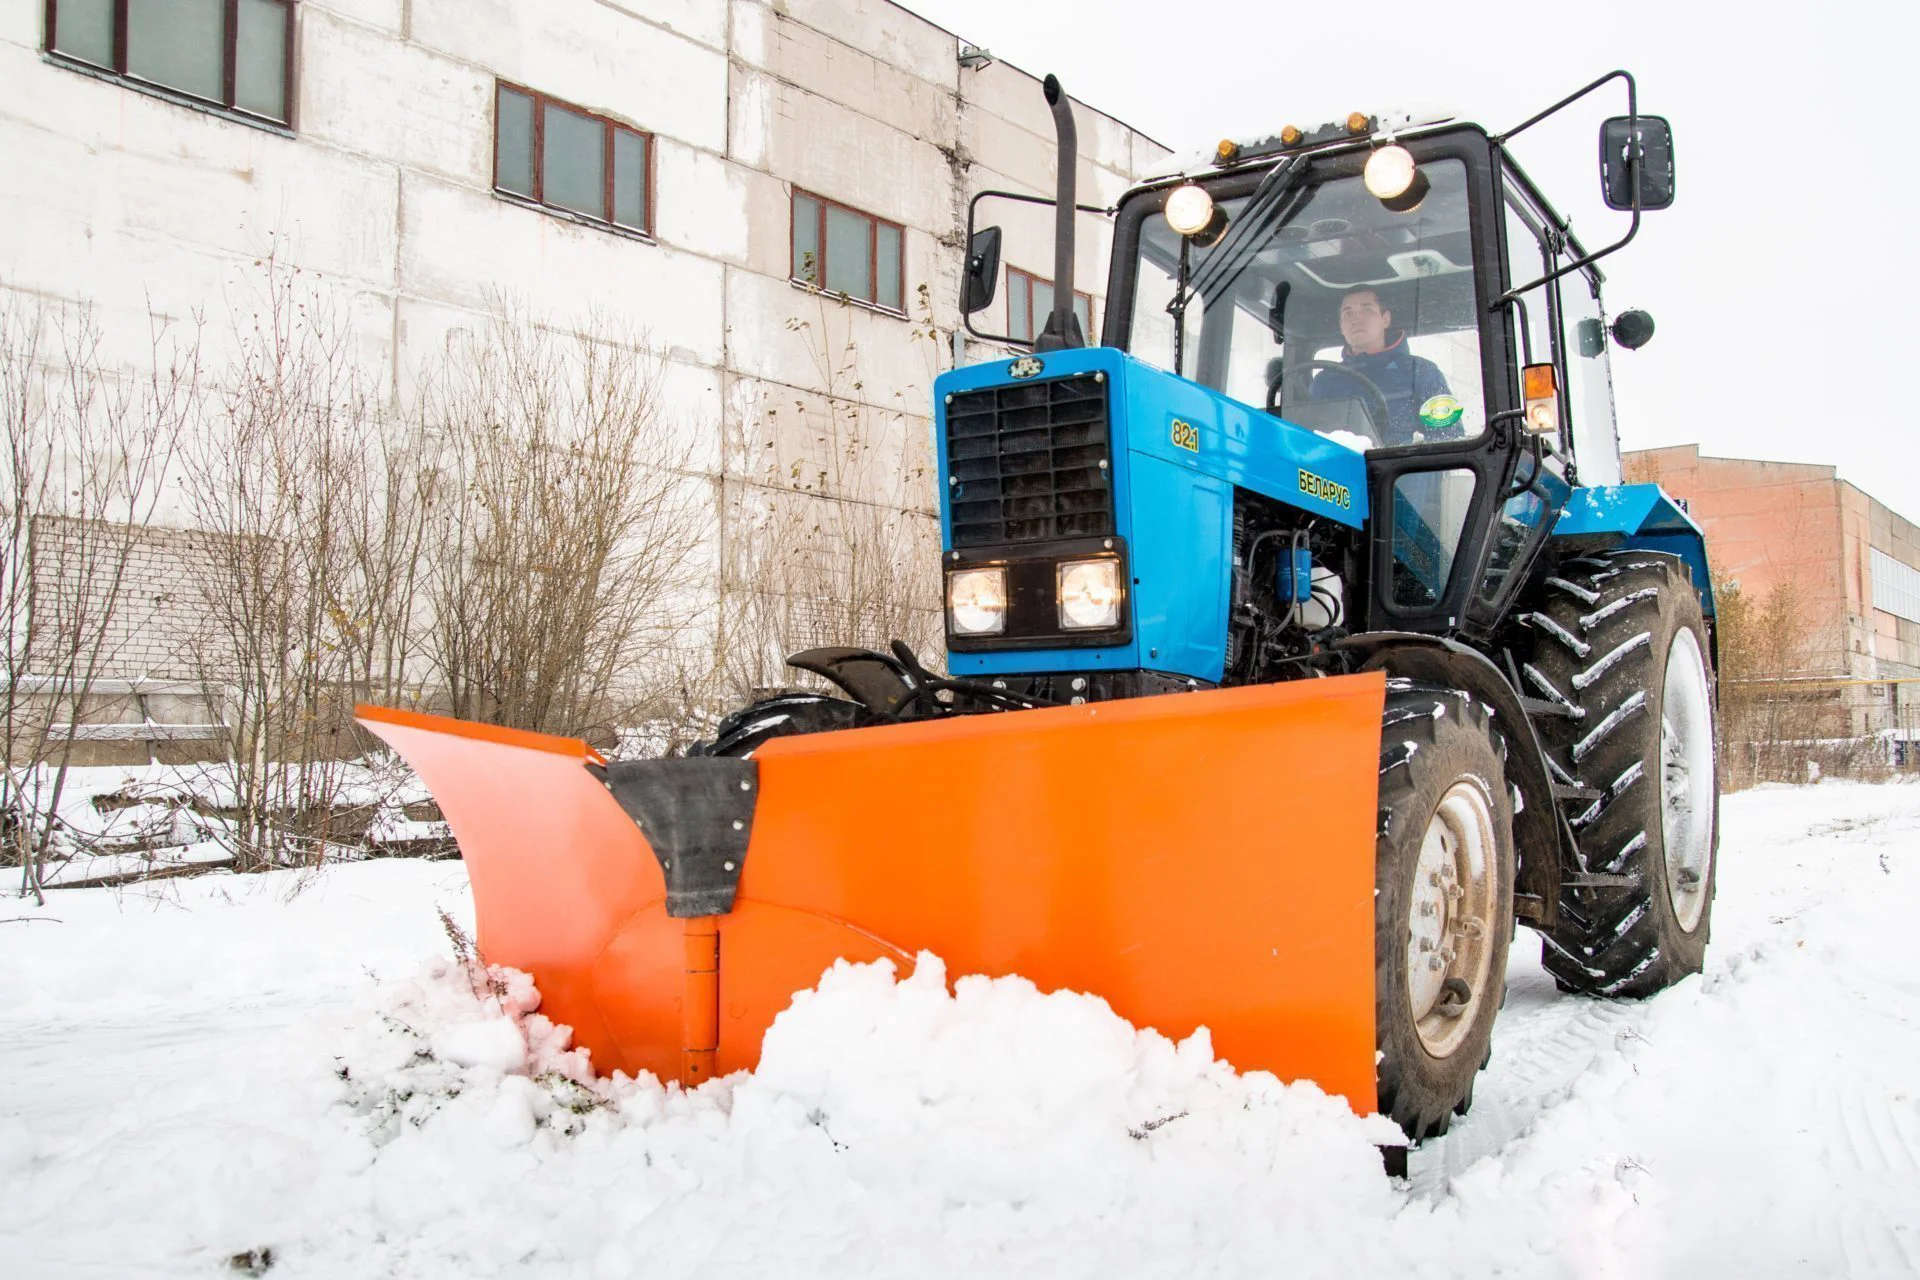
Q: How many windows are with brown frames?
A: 4